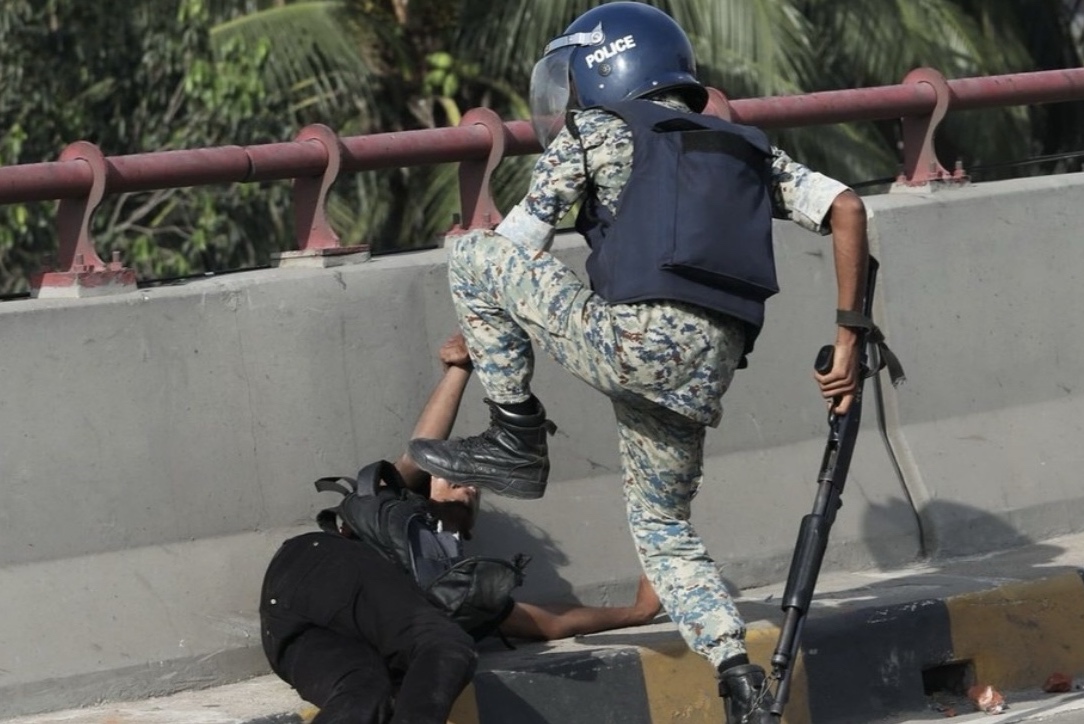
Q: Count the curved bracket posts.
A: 5